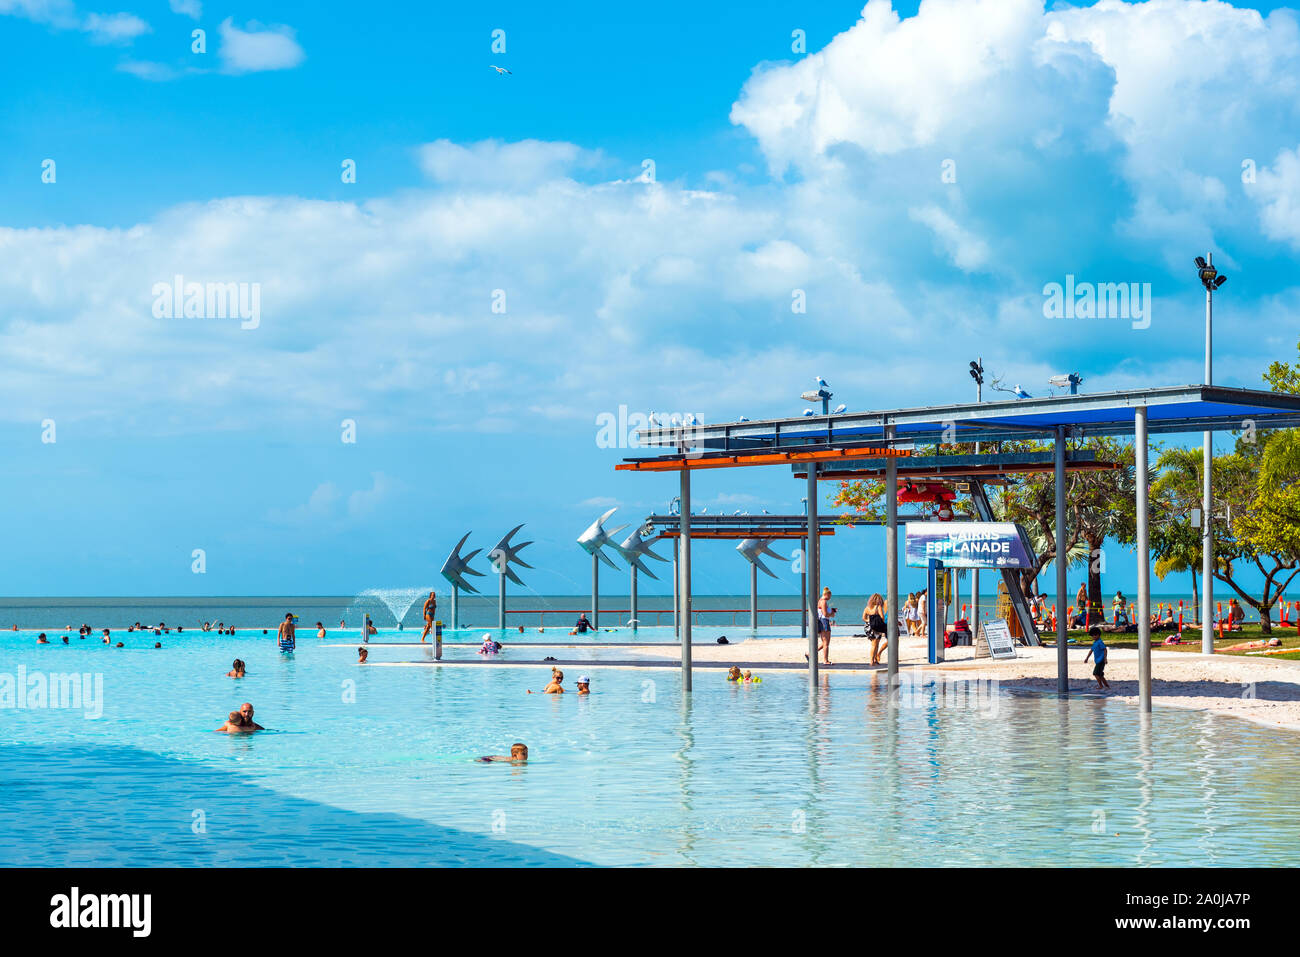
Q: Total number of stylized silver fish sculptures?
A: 5